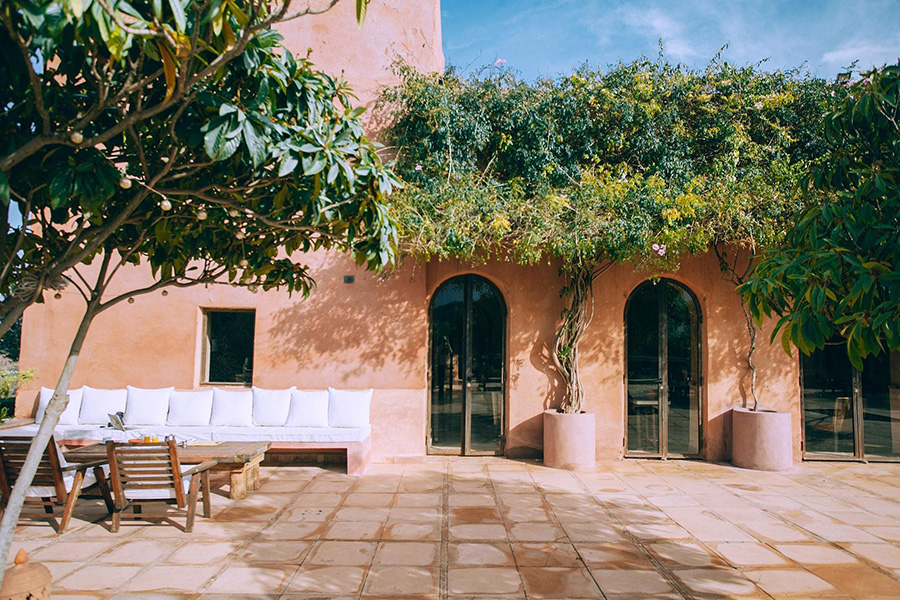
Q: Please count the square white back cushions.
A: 8